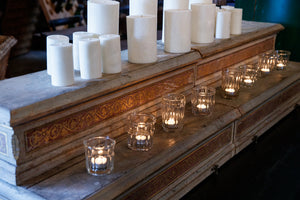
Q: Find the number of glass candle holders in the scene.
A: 8